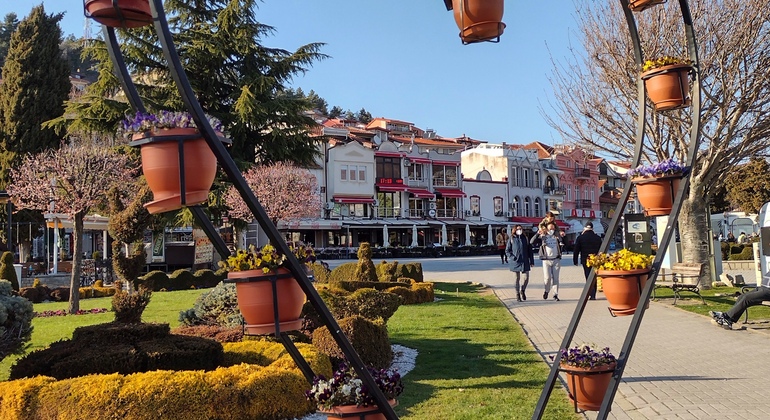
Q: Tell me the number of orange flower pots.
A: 10